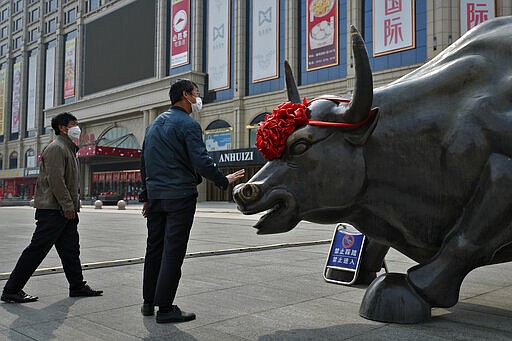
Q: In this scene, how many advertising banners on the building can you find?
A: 11